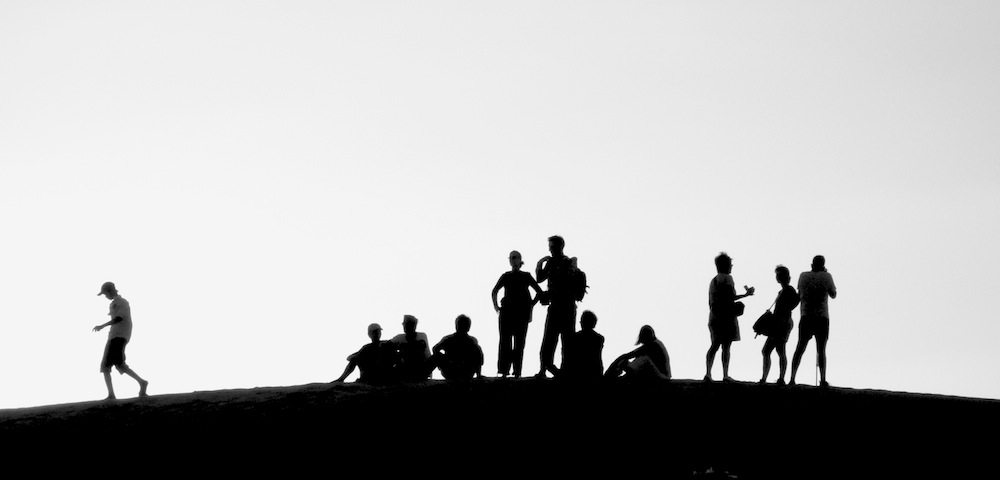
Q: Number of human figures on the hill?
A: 11